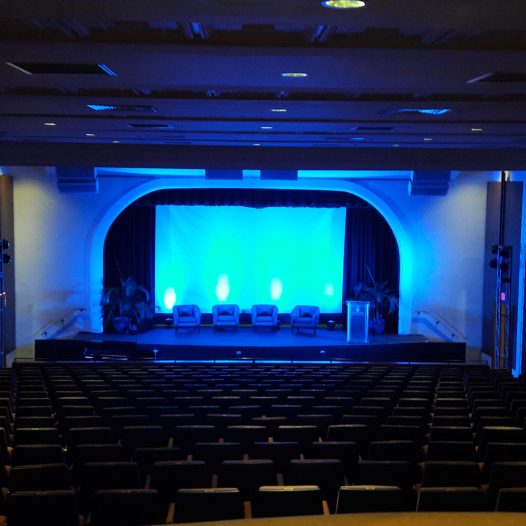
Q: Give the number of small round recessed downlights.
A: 11